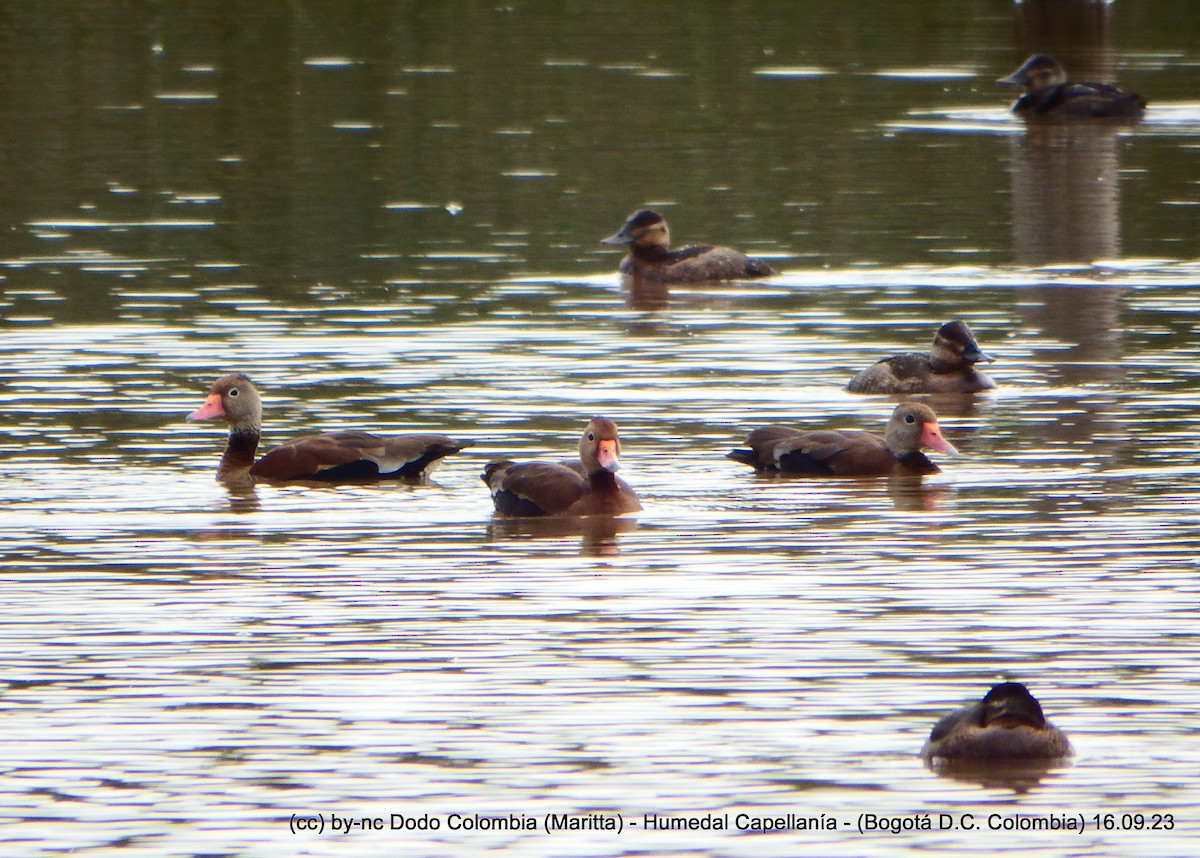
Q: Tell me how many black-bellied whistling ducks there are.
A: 3